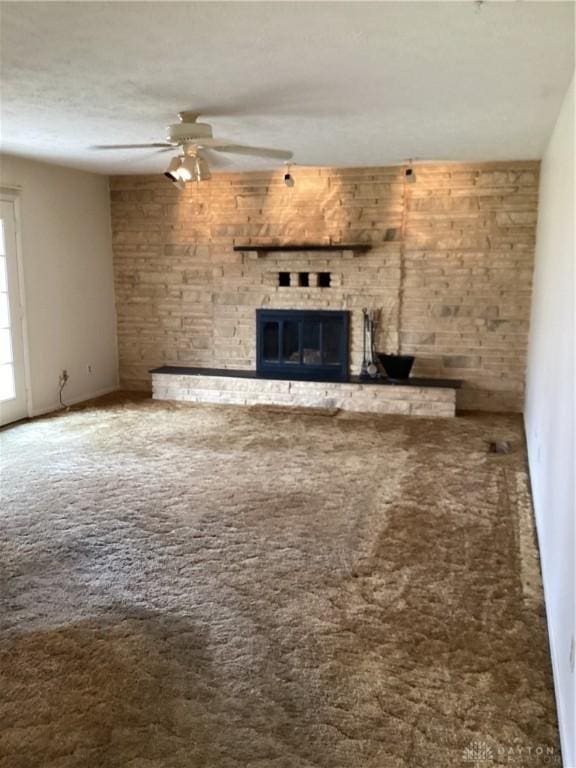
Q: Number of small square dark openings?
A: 3